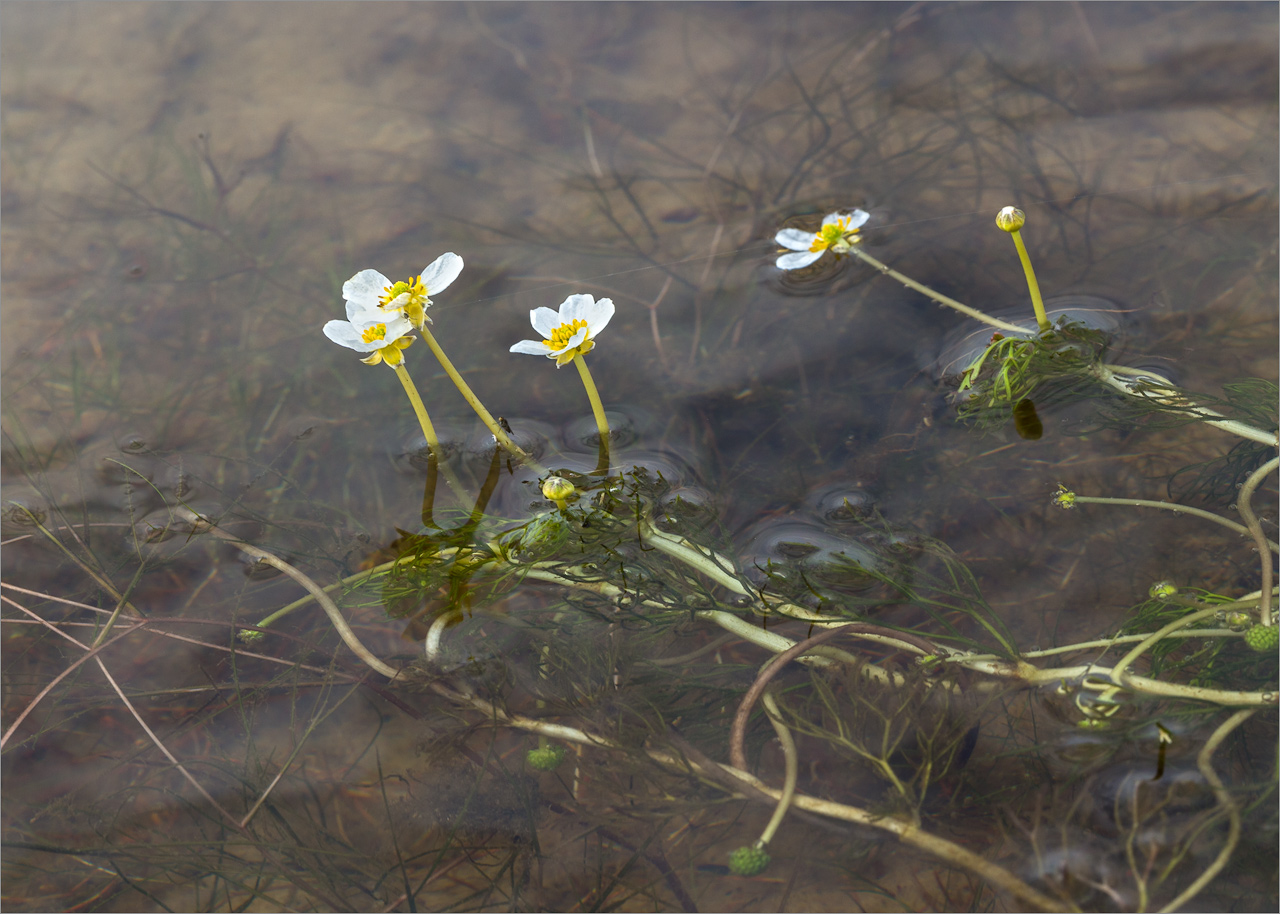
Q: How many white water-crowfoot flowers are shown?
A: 4